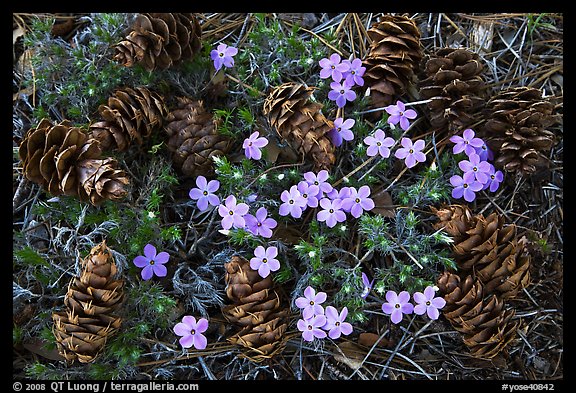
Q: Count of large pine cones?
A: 12